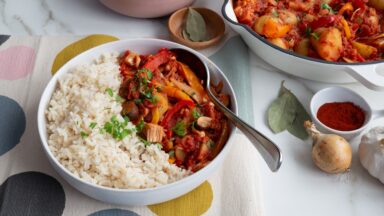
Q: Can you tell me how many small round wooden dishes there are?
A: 1